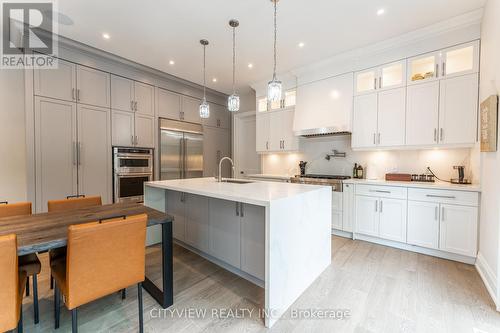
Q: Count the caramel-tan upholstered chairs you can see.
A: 4